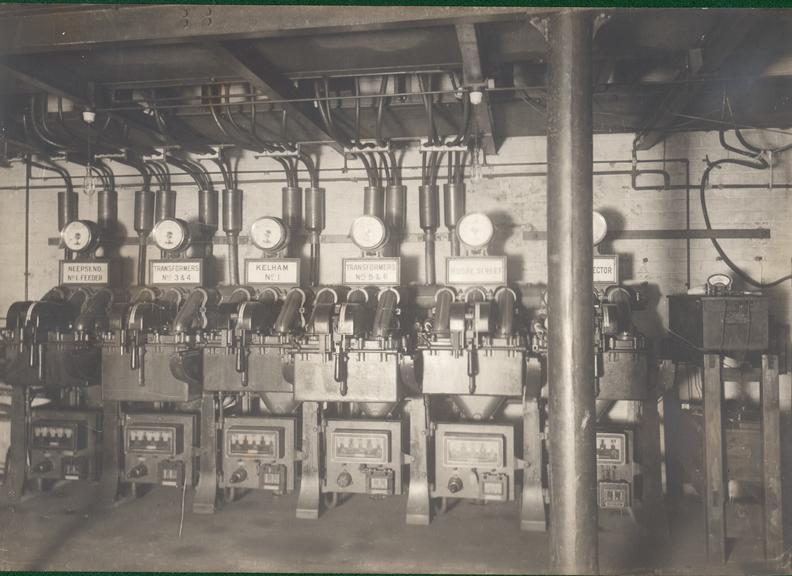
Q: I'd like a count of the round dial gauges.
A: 6